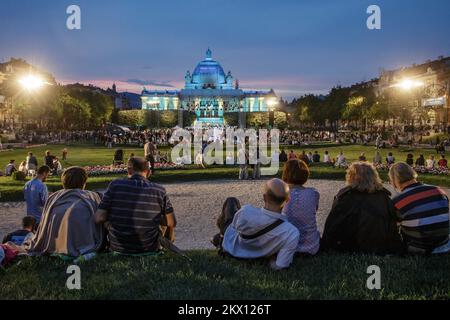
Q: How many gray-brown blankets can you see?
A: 1